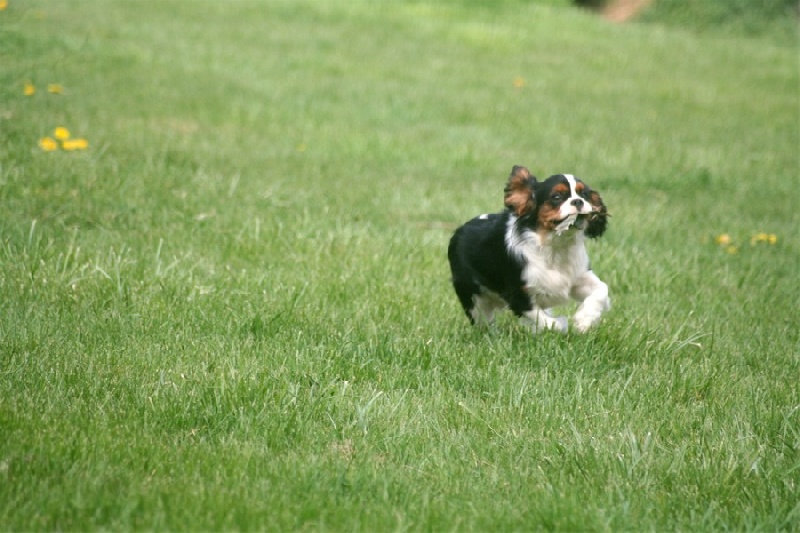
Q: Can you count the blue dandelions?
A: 0